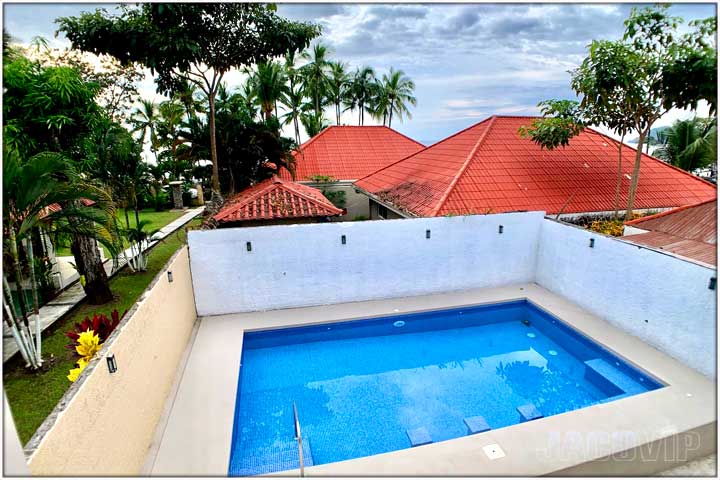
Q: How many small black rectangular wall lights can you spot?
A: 8